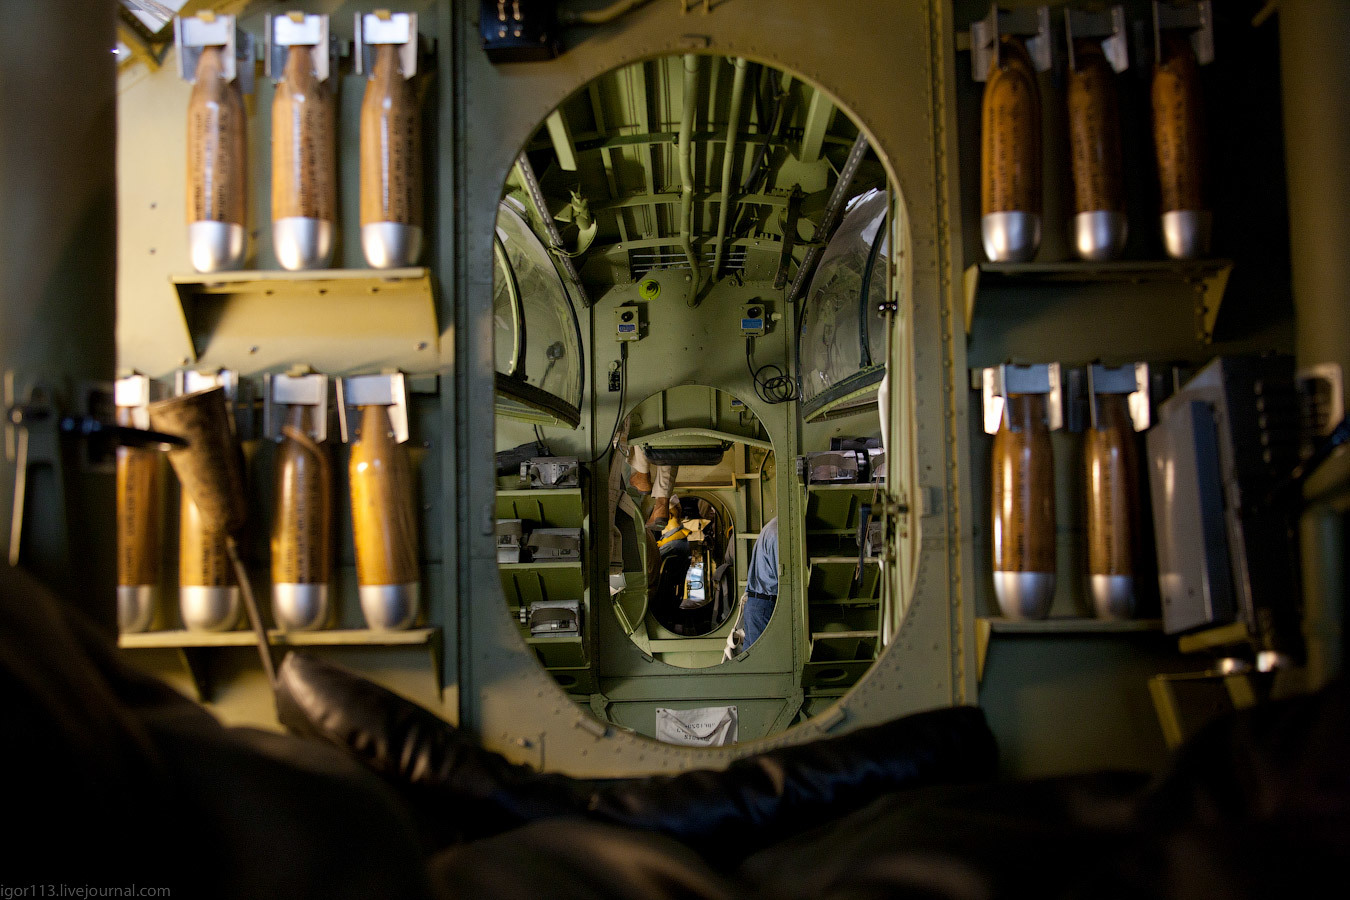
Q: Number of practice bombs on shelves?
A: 12